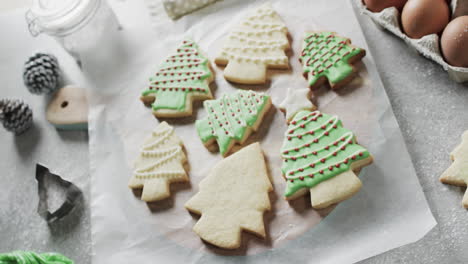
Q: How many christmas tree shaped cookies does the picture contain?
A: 8